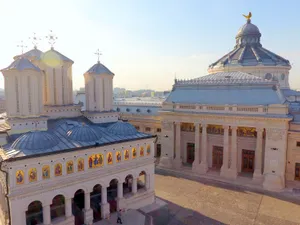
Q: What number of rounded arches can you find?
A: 7